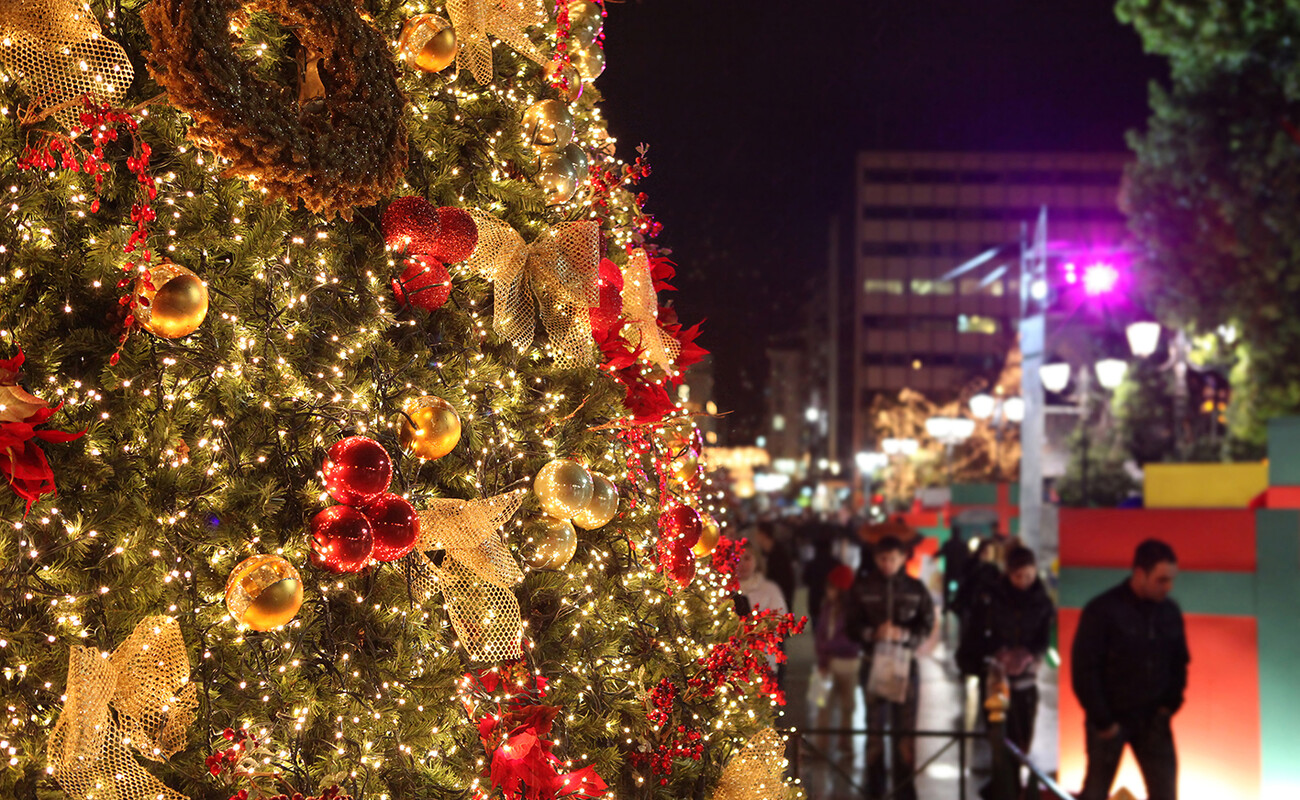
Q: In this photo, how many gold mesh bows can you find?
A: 7